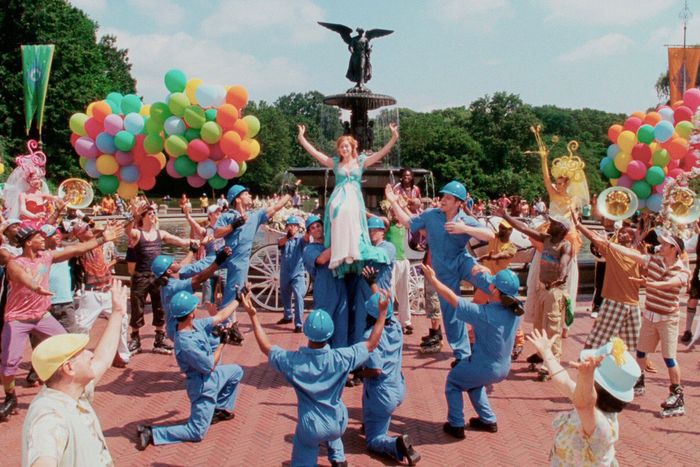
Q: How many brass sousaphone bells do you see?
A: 3